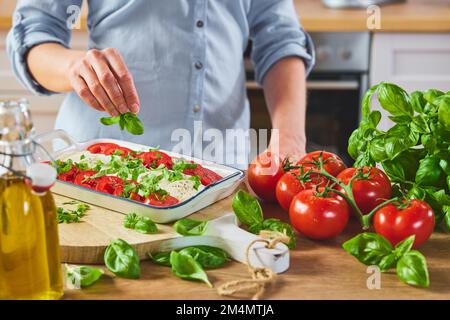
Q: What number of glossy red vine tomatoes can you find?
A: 6